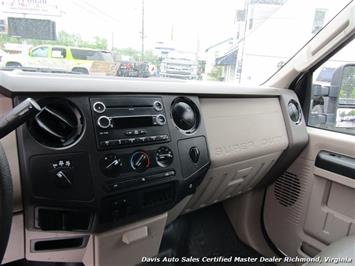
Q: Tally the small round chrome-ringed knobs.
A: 4